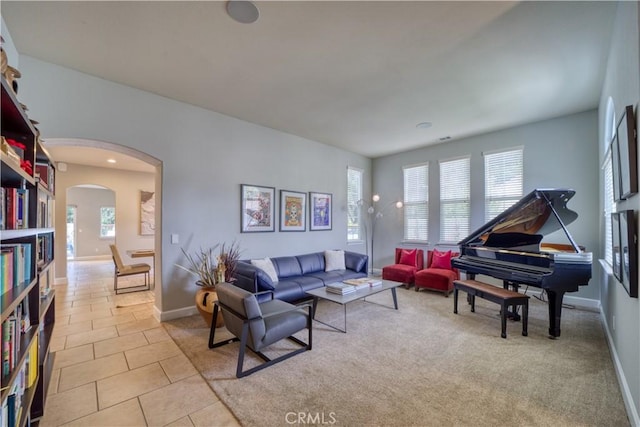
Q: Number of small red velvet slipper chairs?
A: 2